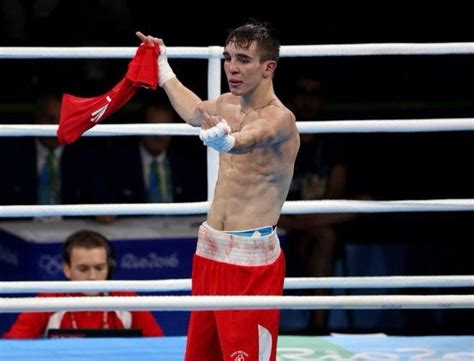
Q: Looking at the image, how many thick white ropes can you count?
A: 5